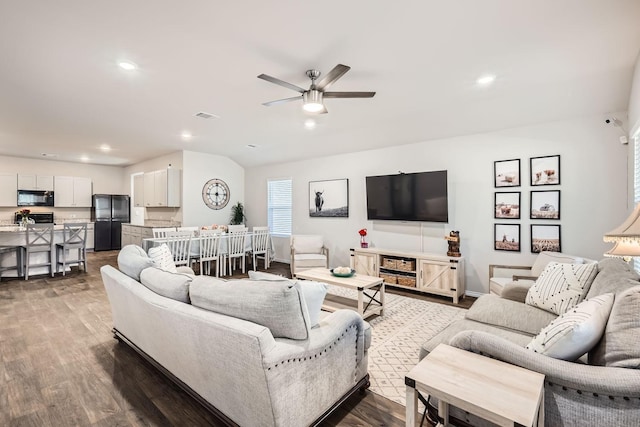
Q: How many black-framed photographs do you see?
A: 7